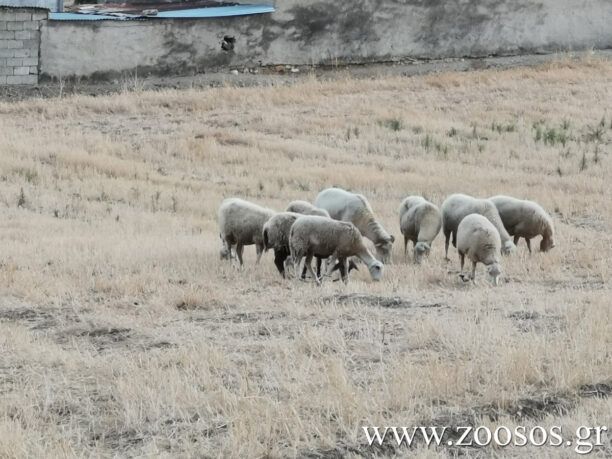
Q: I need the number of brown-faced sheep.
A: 1